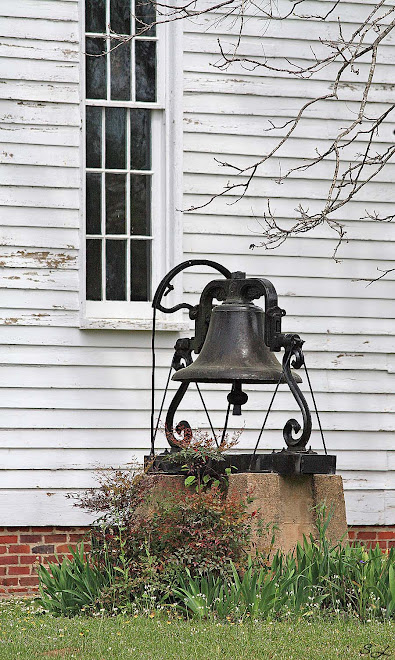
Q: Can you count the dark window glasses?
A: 15